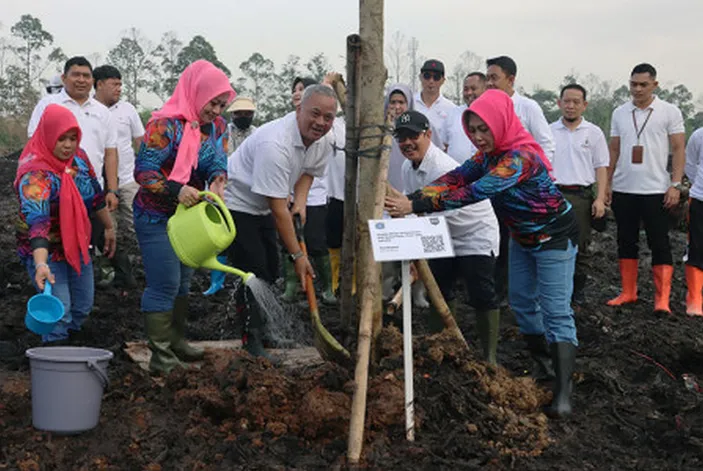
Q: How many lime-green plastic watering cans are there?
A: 1